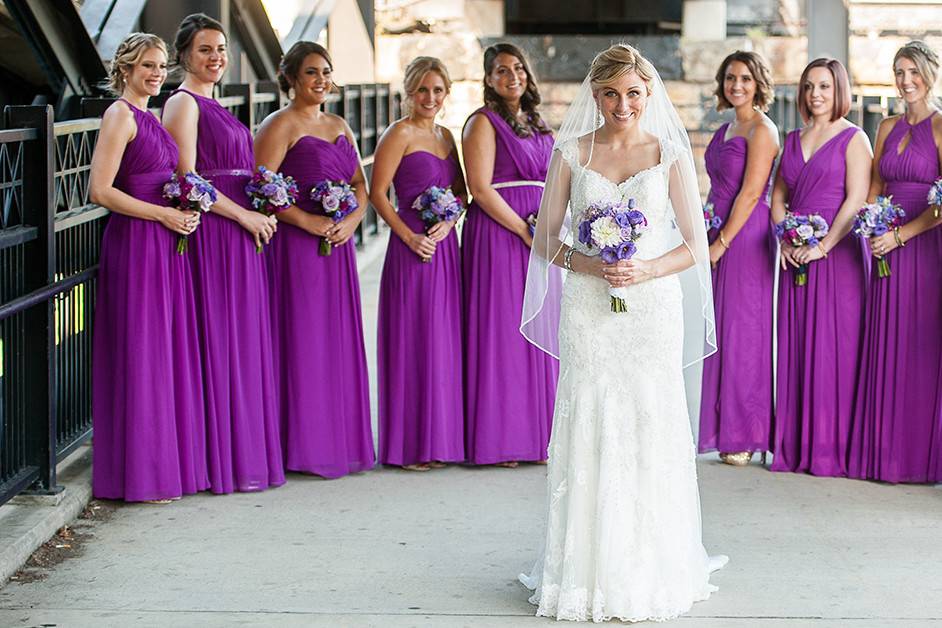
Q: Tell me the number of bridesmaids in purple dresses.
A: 8